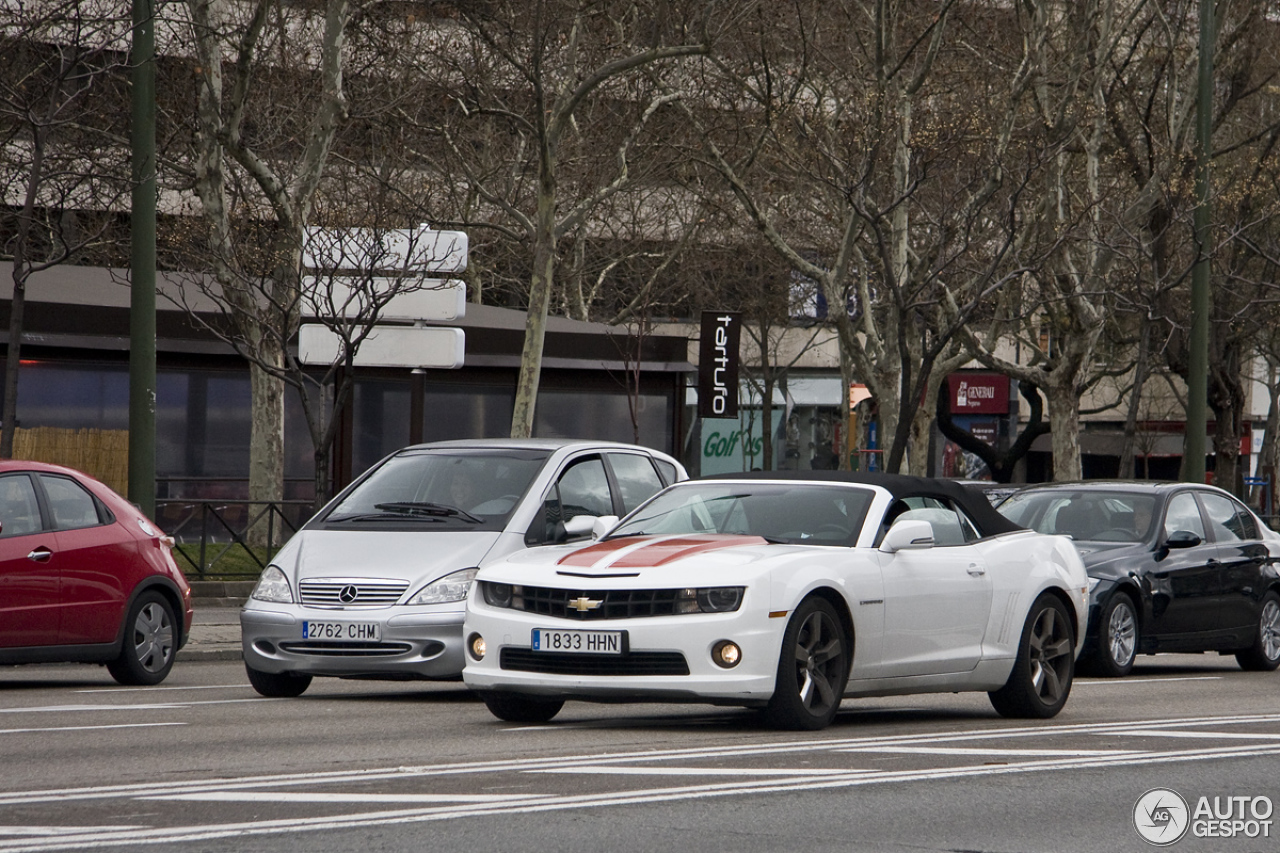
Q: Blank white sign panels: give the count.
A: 3